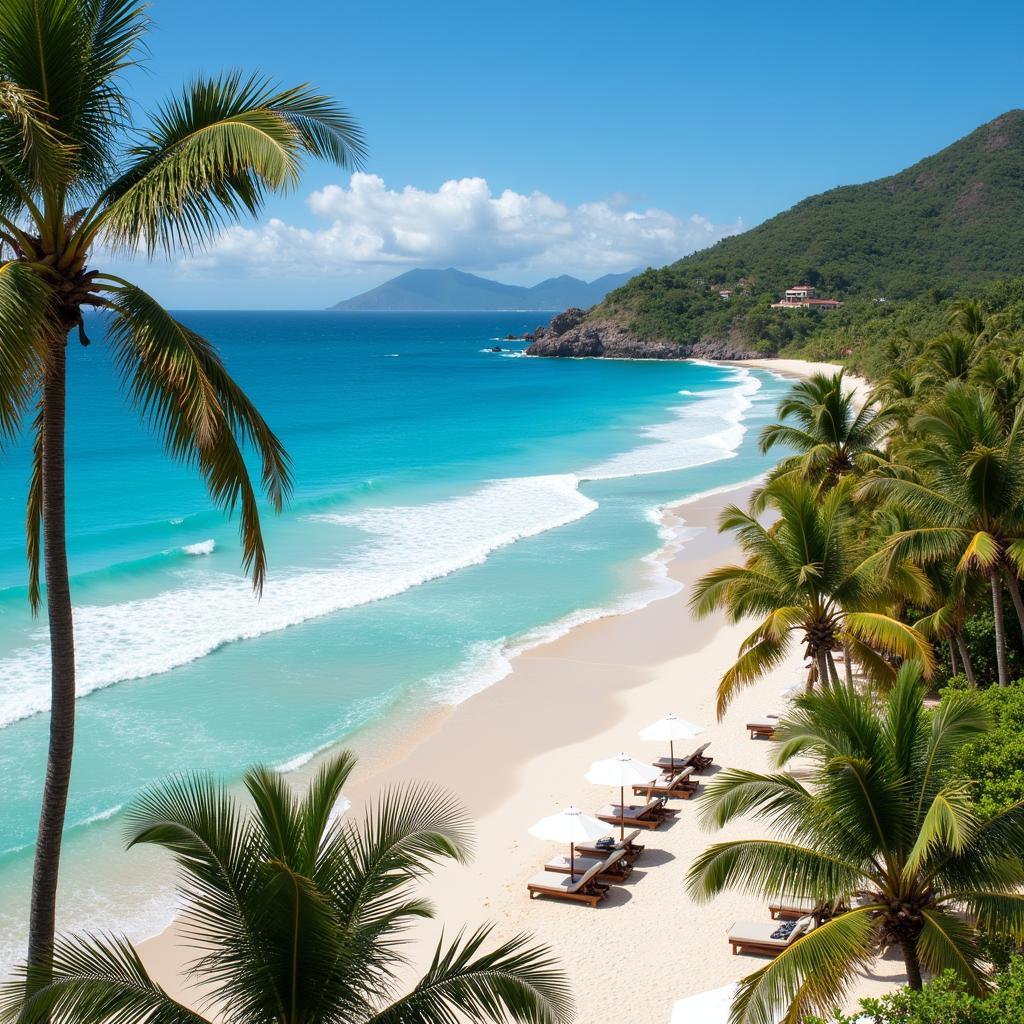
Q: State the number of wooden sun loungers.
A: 9